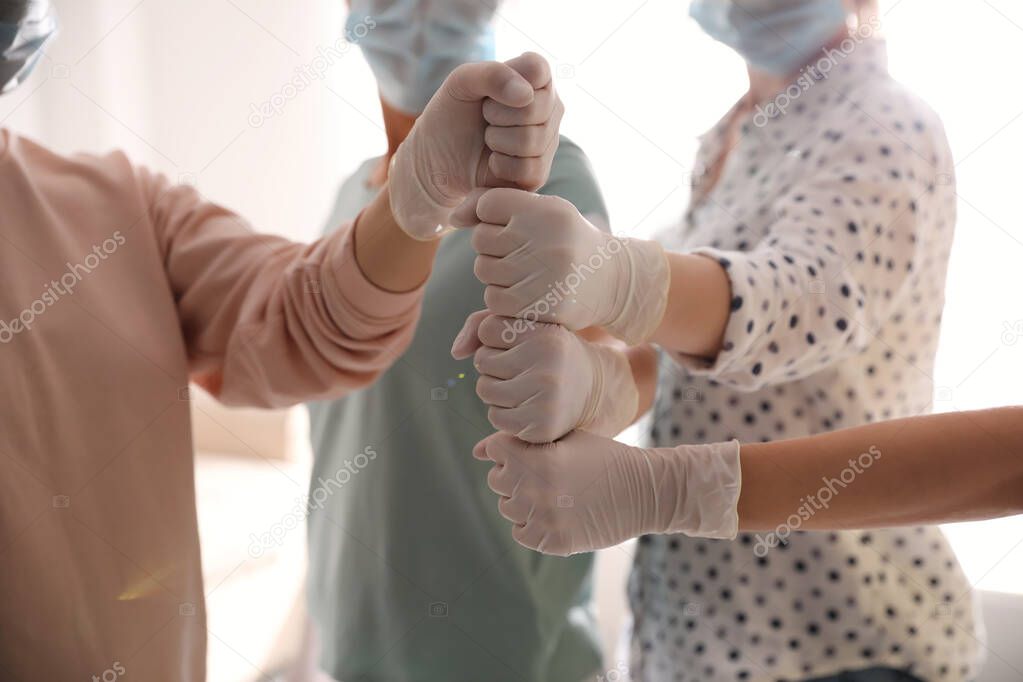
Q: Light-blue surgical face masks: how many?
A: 2